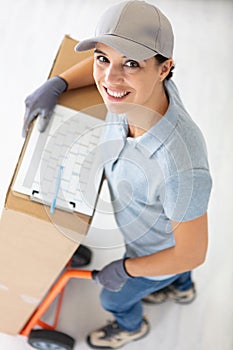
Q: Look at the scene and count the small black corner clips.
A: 2